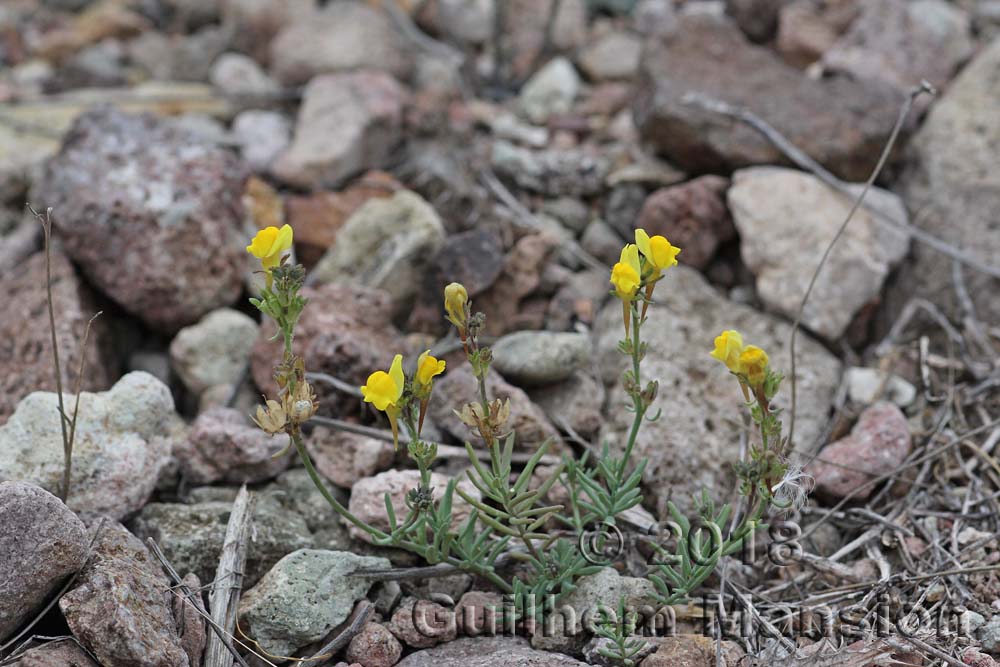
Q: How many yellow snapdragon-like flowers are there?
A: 8